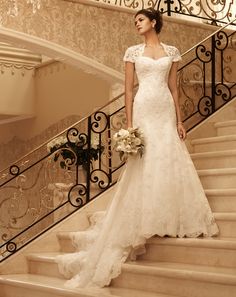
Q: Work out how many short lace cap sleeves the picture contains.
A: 2